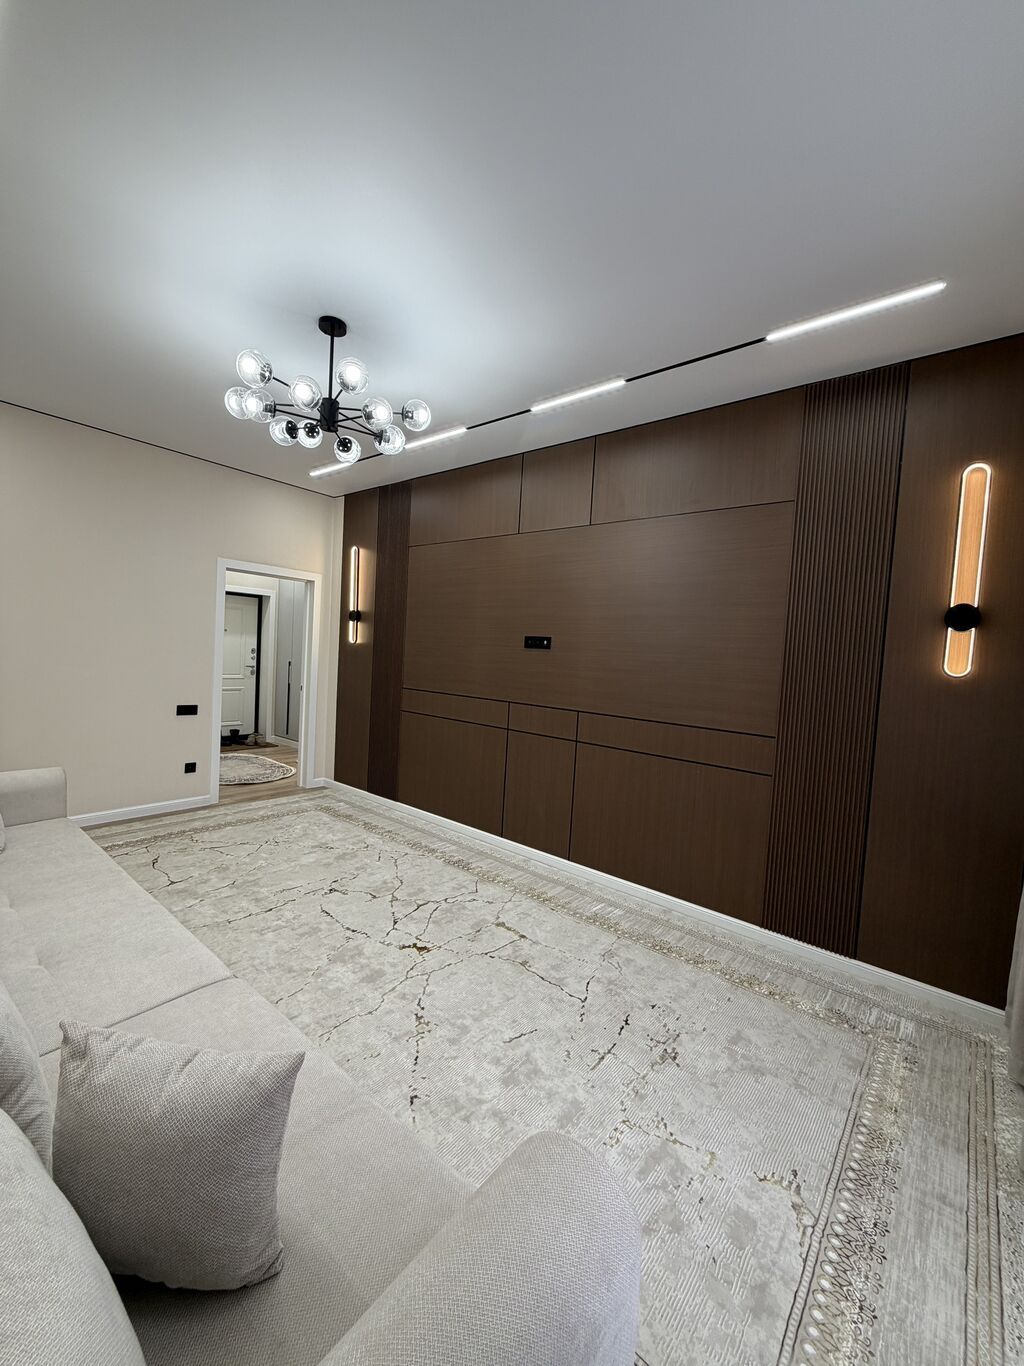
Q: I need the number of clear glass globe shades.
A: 11